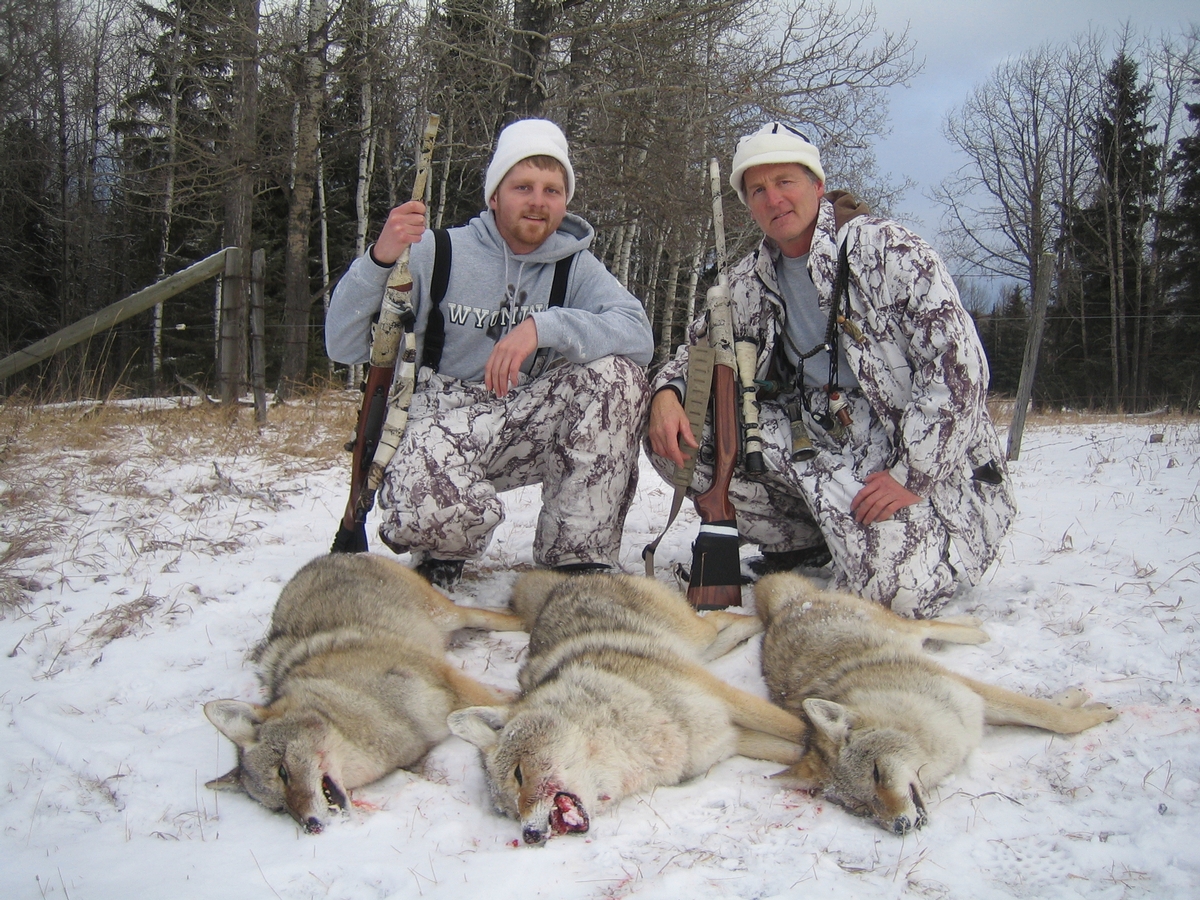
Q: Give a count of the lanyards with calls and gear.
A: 1